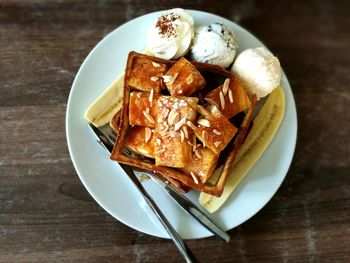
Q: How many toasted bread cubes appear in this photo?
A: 9